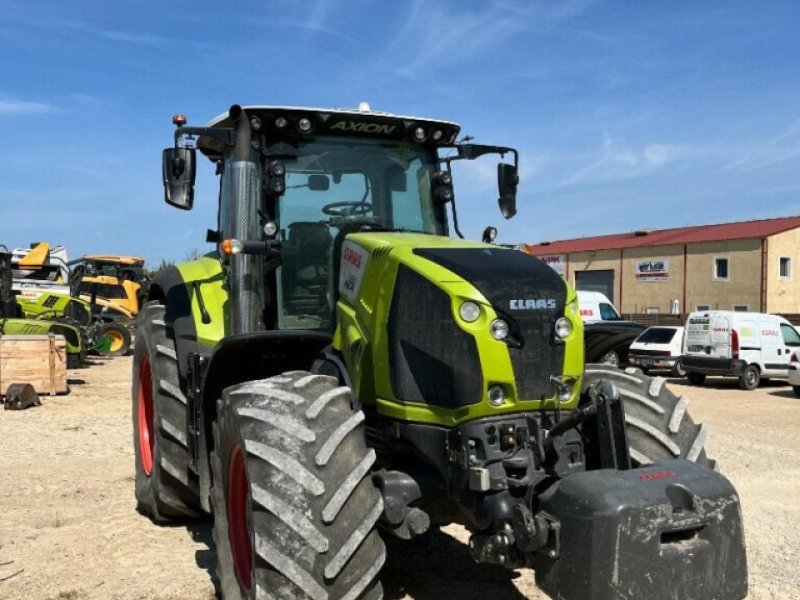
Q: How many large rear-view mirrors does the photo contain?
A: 2